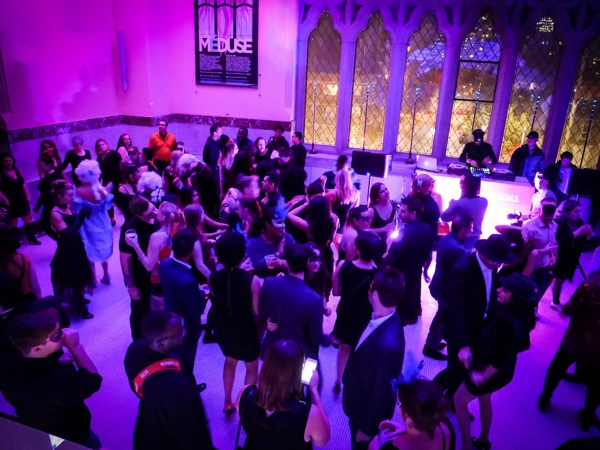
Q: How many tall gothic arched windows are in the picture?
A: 6